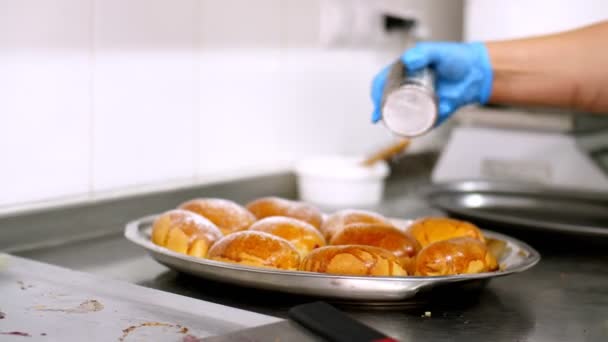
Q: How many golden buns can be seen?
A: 10